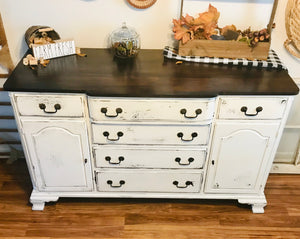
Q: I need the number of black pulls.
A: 10